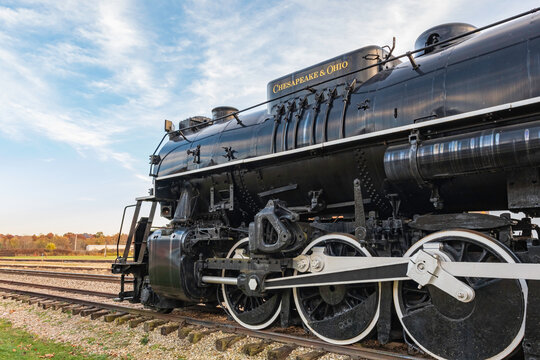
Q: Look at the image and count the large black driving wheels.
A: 3